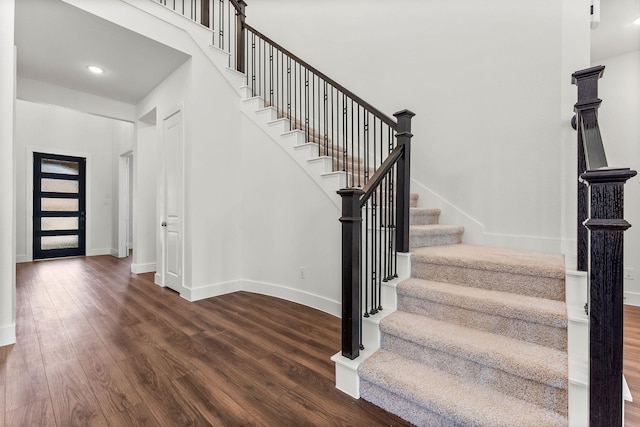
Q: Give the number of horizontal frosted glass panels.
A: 5